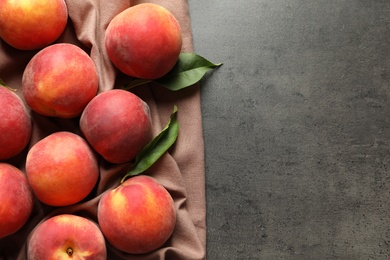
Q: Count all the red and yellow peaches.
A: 9